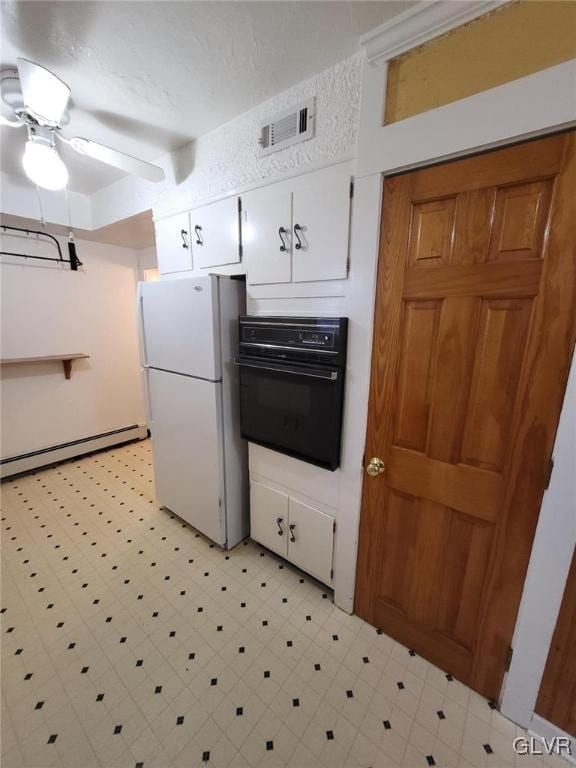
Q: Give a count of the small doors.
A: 6